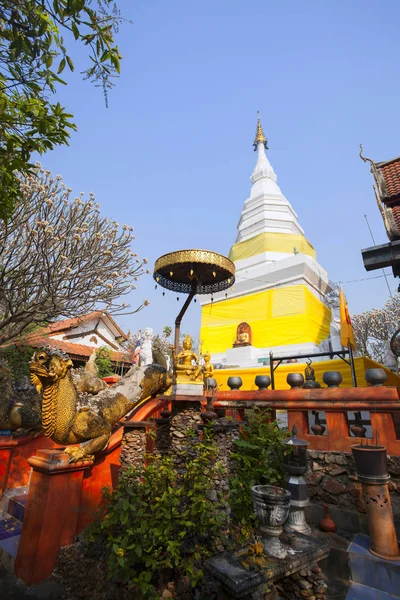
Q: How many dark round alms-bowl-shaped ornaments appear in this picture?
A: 6